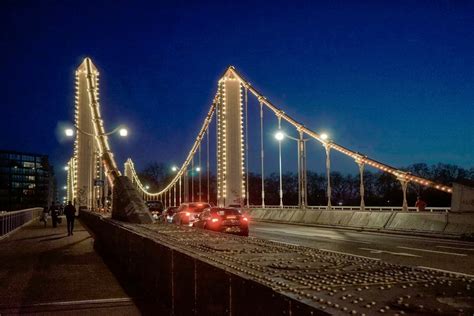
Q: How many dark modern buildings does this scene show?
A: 1